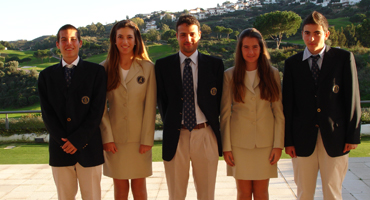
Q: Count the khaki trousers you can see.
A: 3